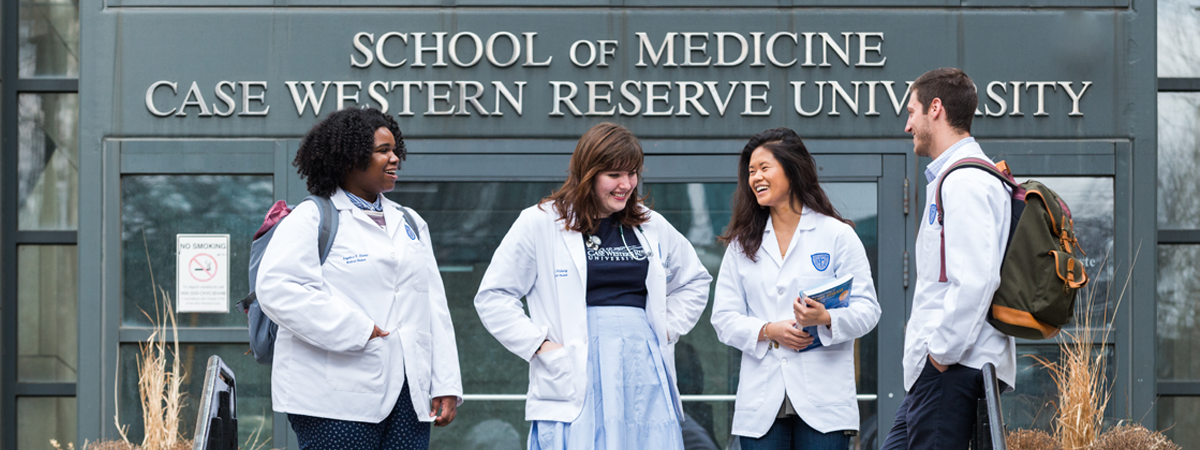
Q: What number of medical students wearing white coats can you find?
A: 4